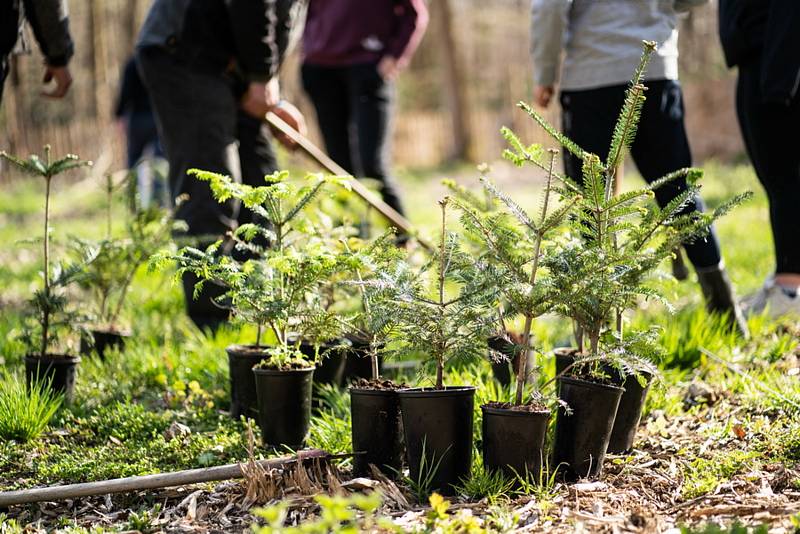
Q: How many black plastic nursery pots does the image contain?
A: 13